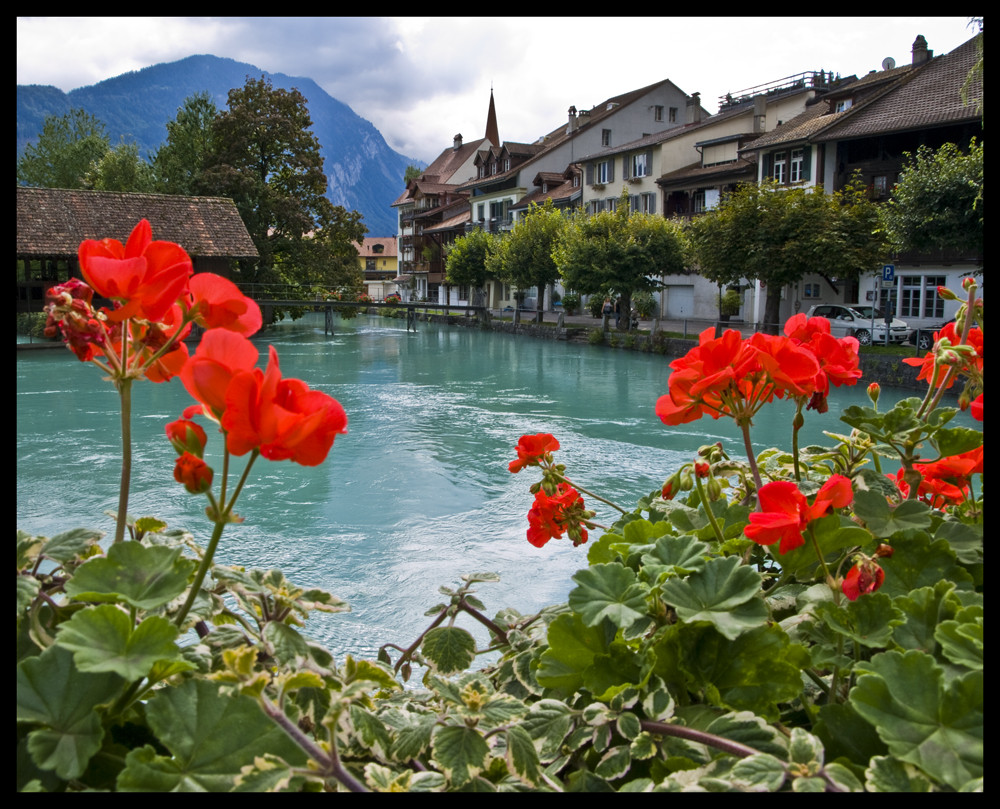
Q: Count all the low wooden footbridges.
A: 1